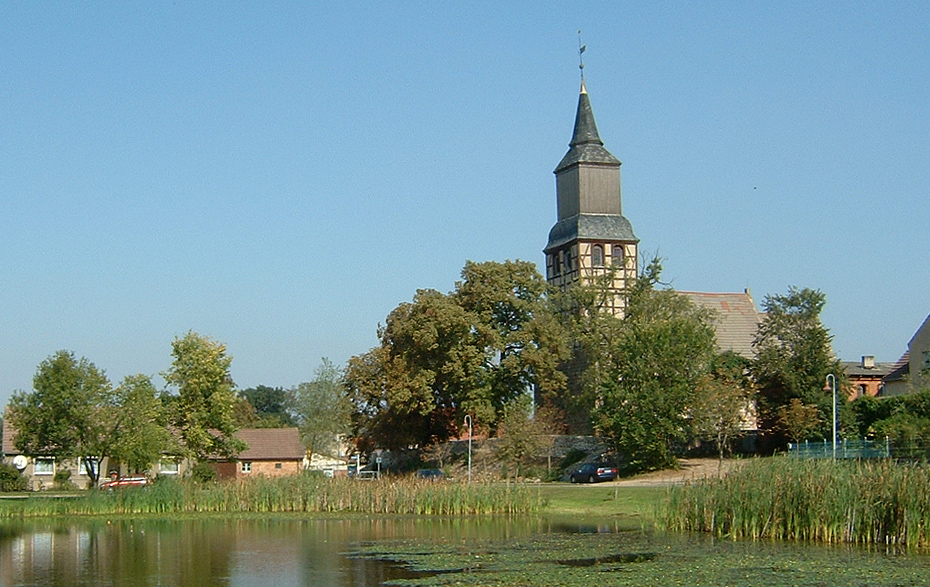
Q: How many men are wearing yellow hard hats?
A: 0